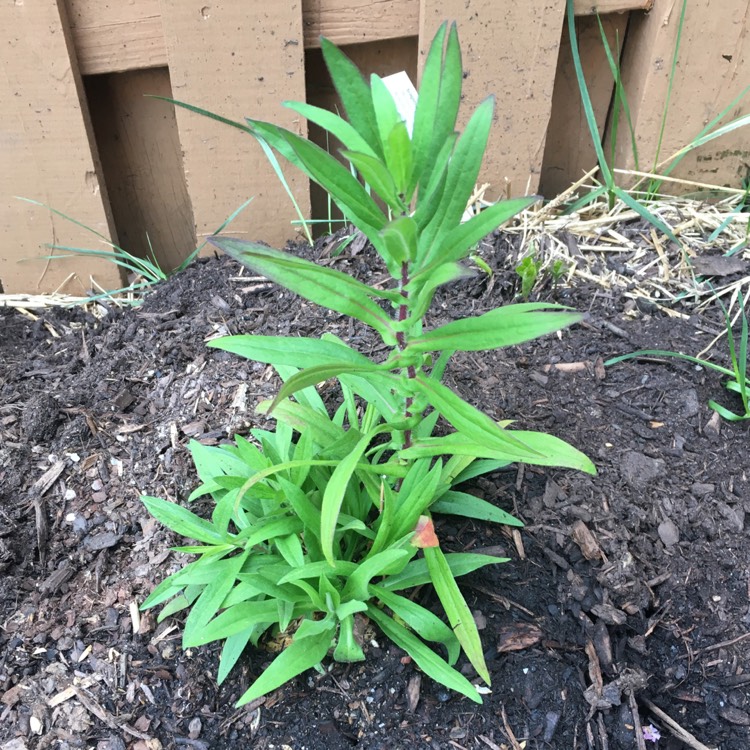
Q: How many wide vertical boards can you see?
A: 4